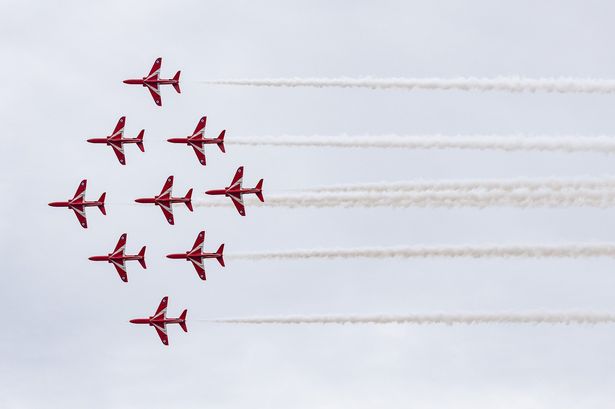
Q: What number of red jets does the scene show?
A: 9